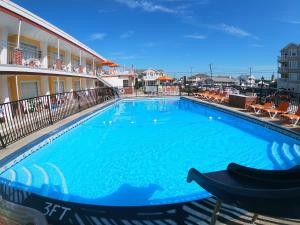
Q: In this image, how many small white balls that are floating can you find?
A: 6